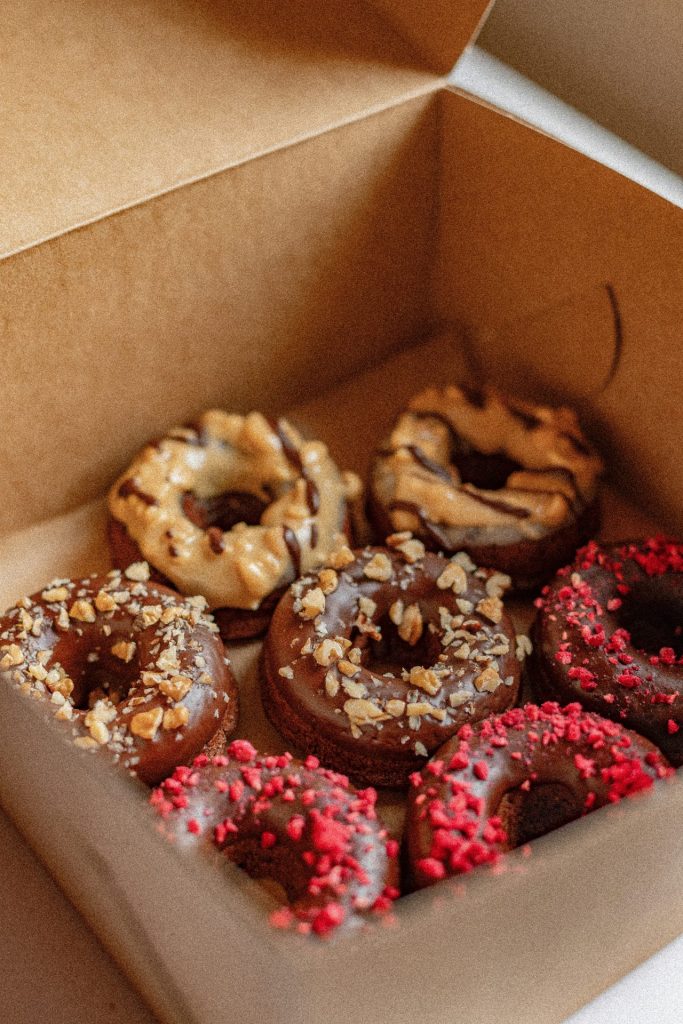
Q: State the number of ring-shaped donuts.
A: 7